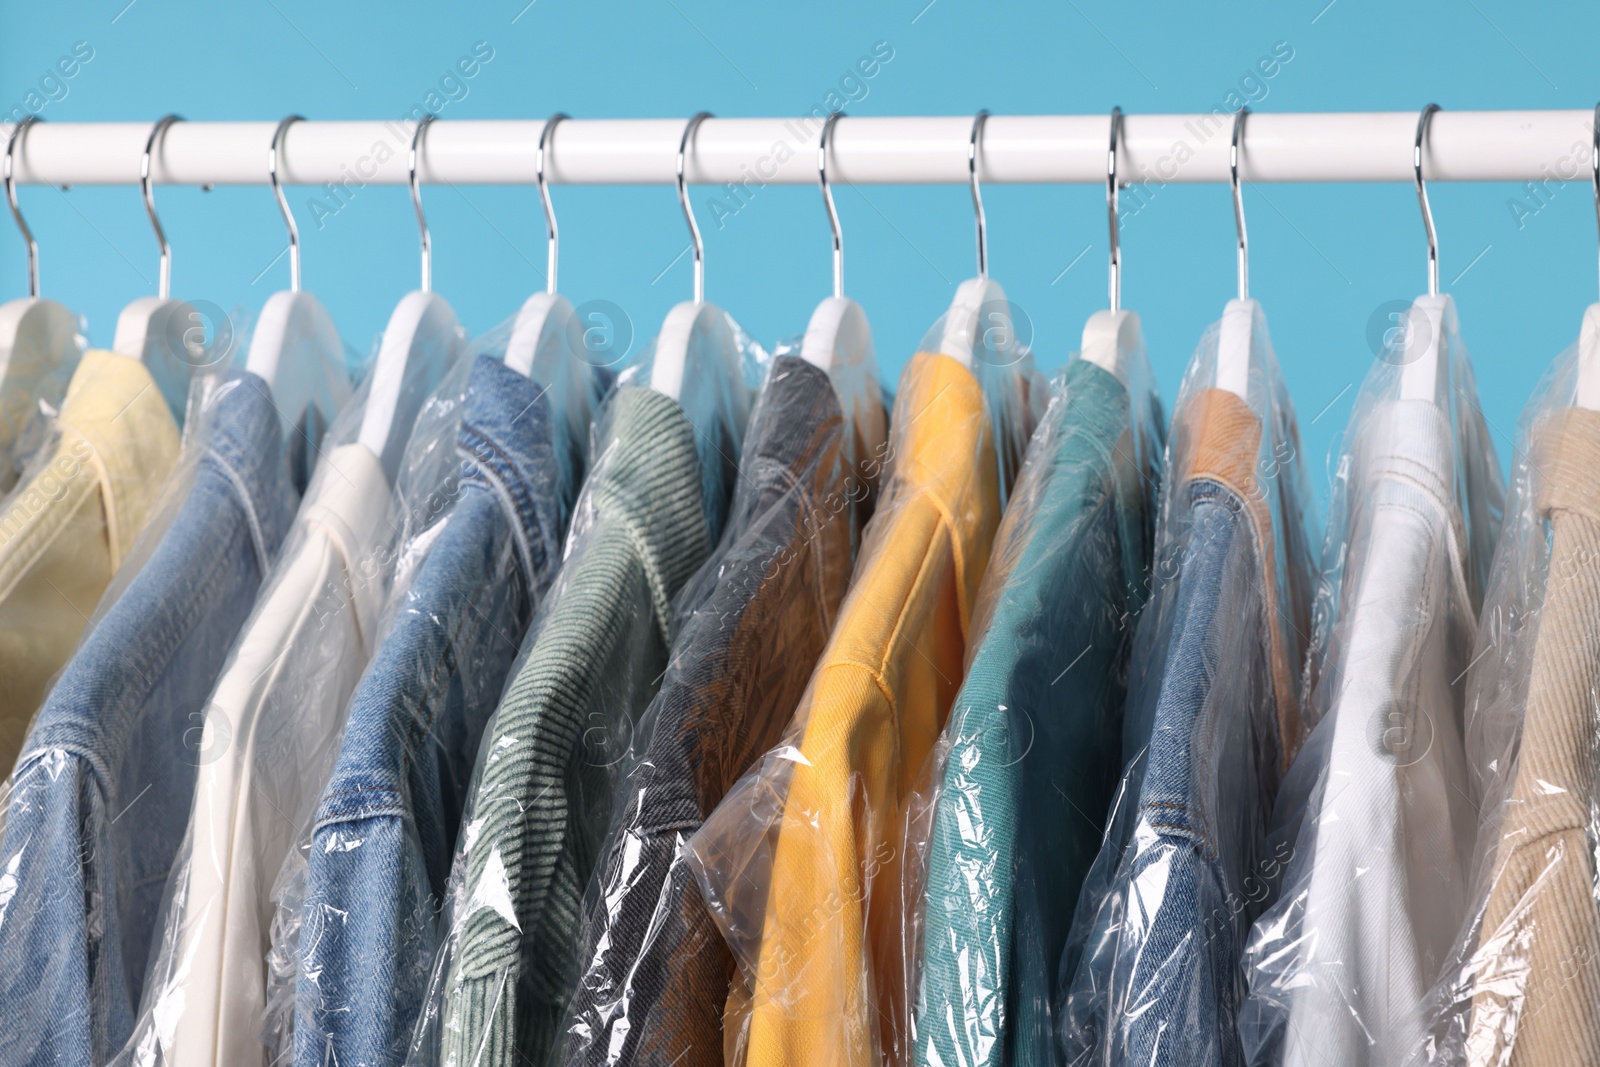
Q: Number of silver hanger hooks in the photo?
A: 12